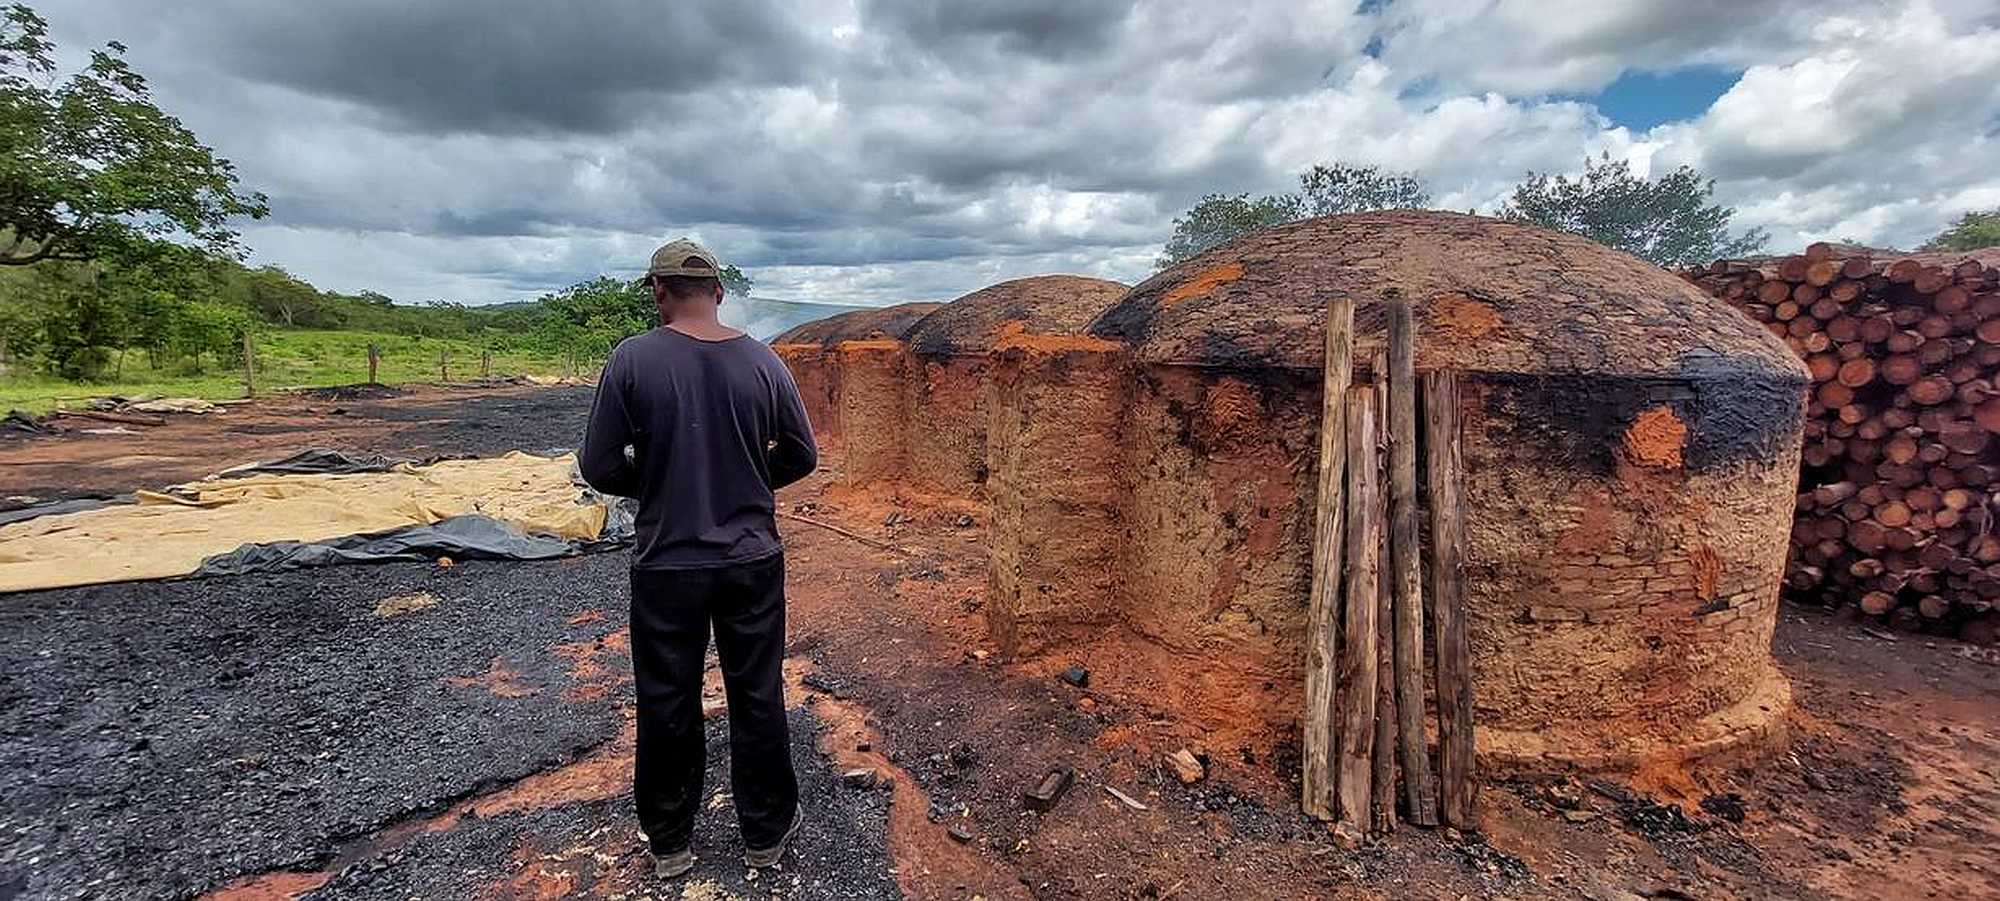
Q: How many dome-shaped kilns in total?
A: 3